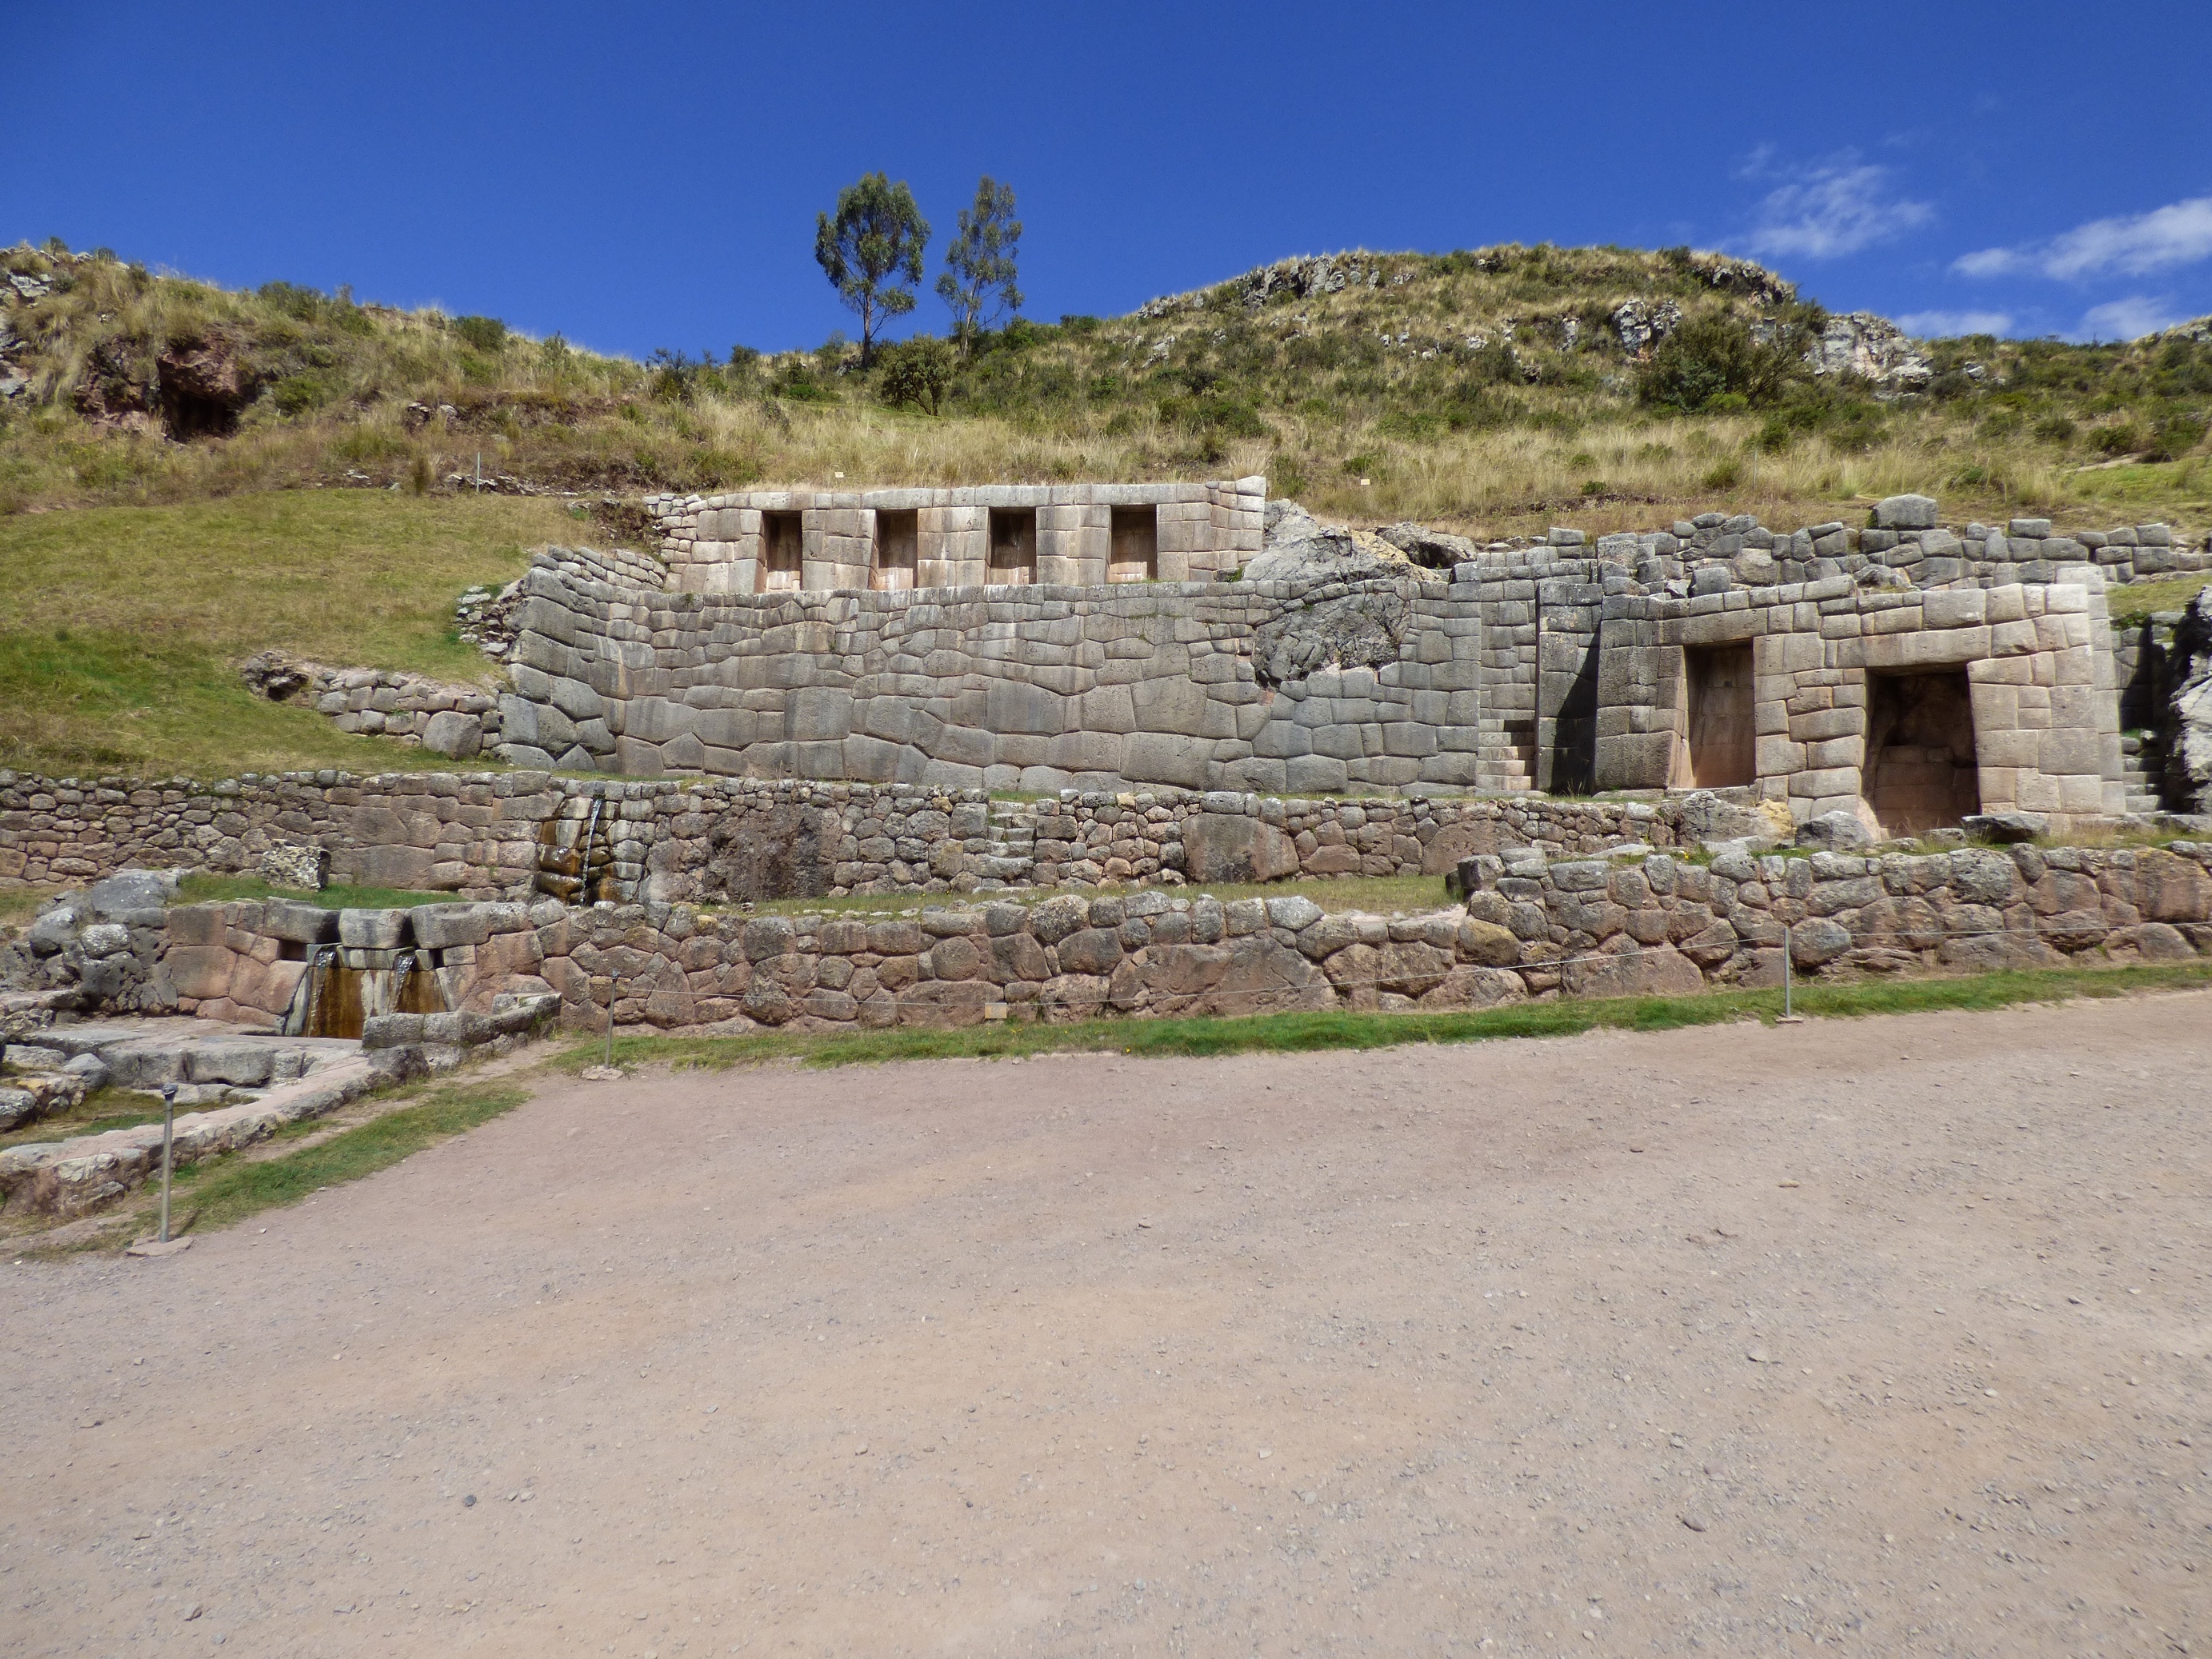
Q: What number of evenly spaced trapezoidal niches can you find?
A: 4